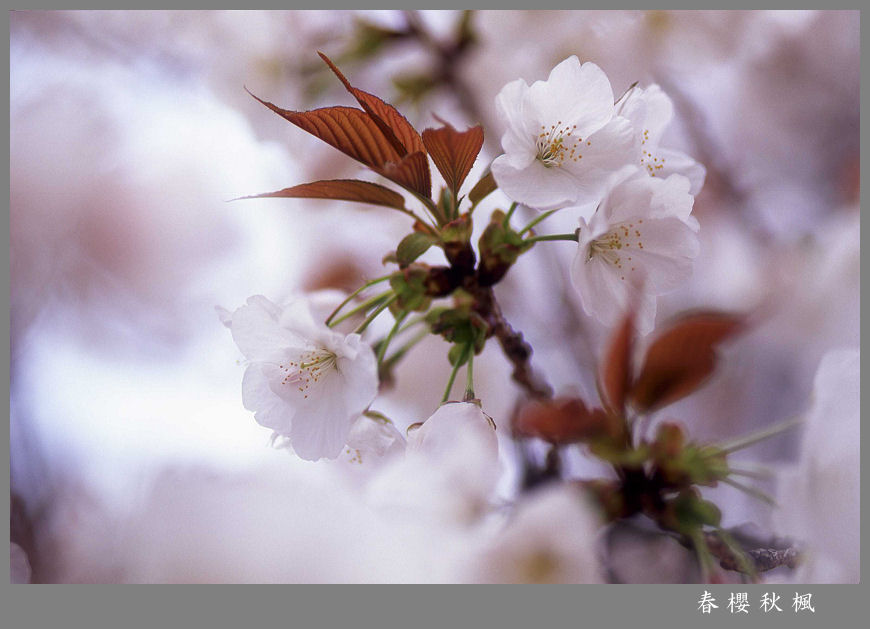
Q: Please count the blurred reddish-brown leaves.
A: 3